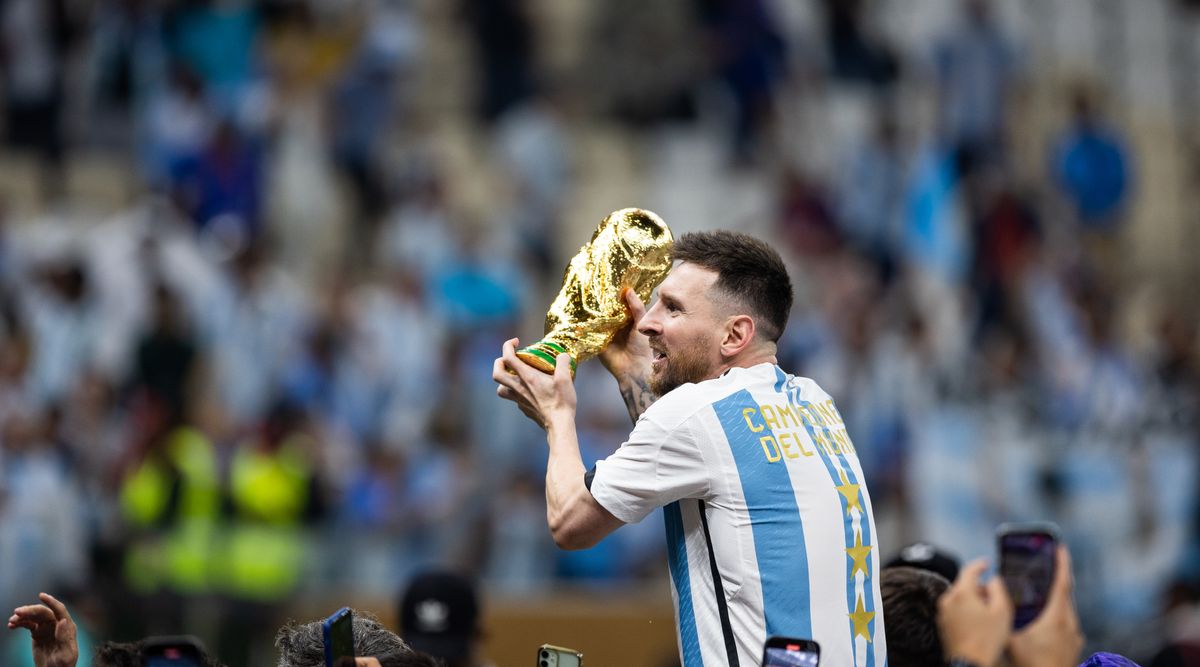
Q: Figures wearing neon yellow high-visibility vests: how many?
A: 2